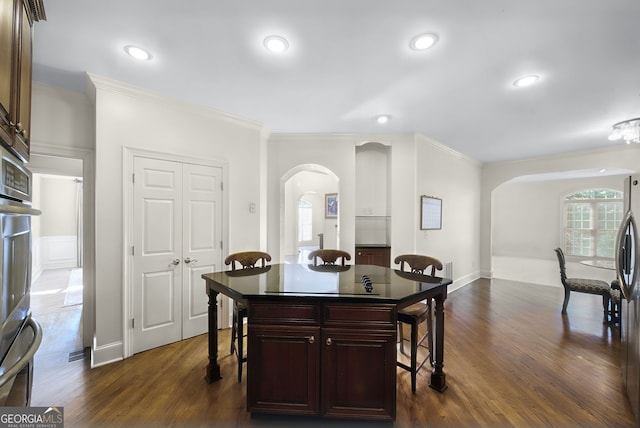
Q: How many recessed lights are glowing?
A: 5